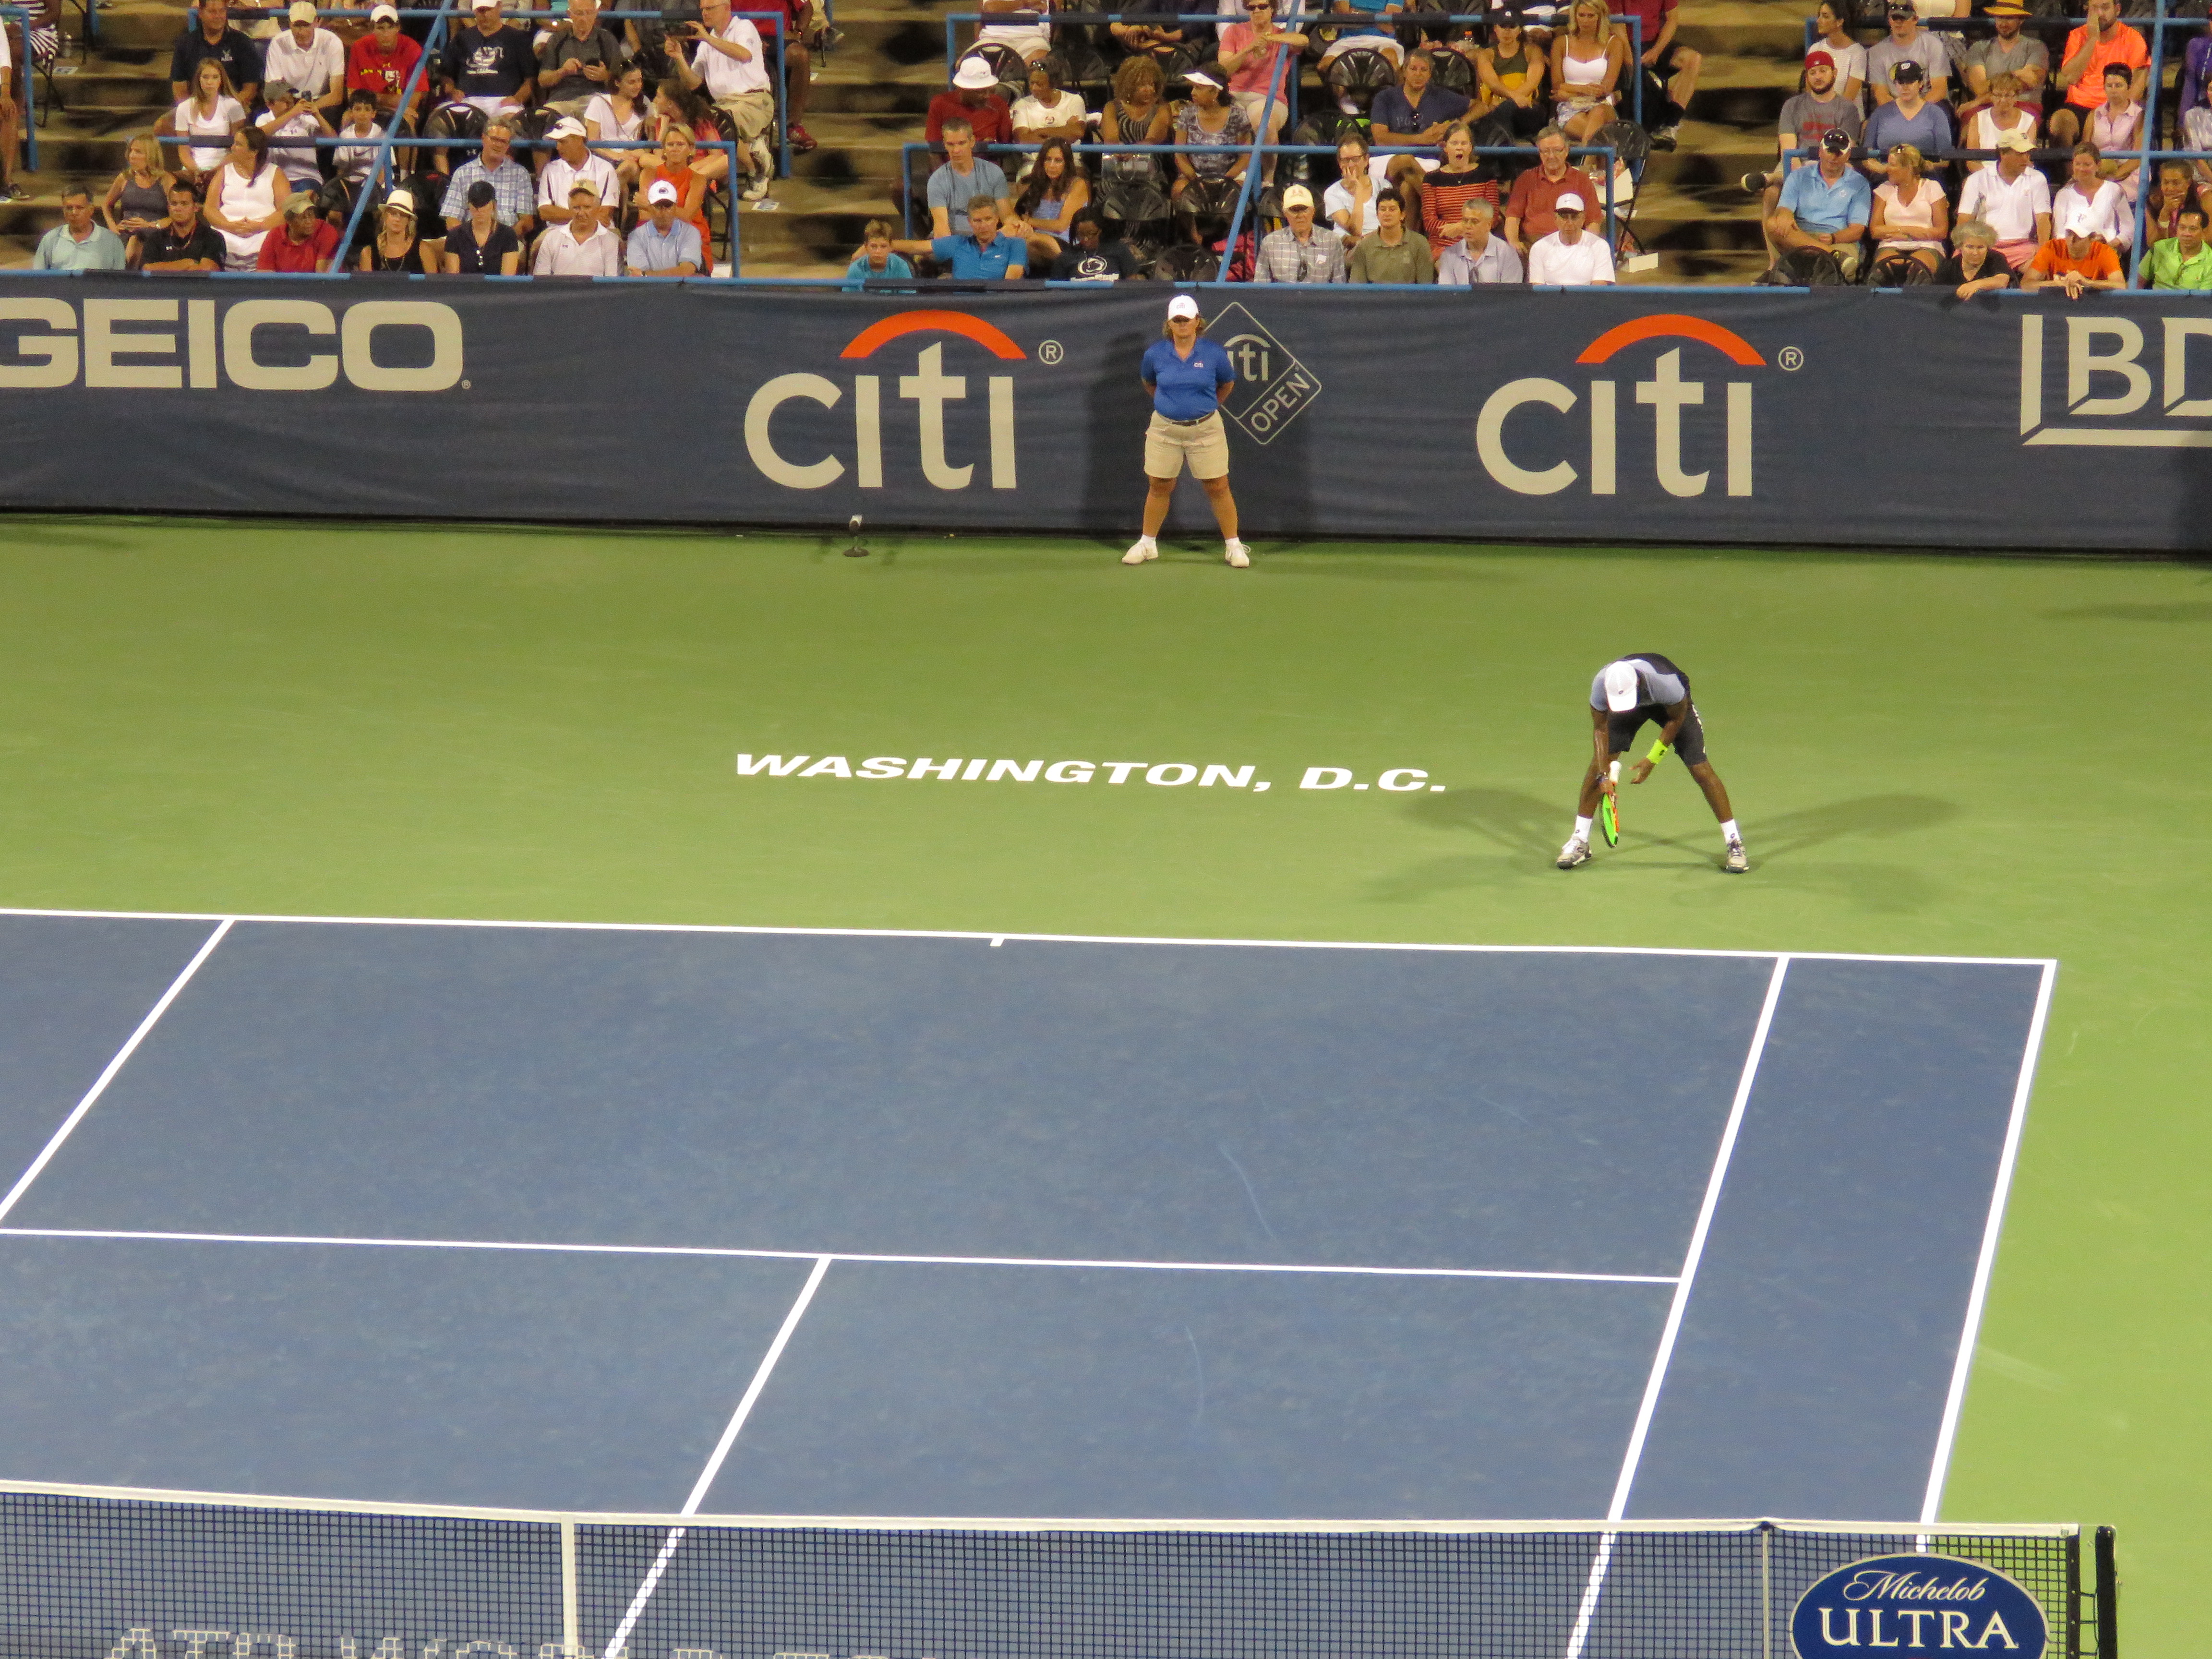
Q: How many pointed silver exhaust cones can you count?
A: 0